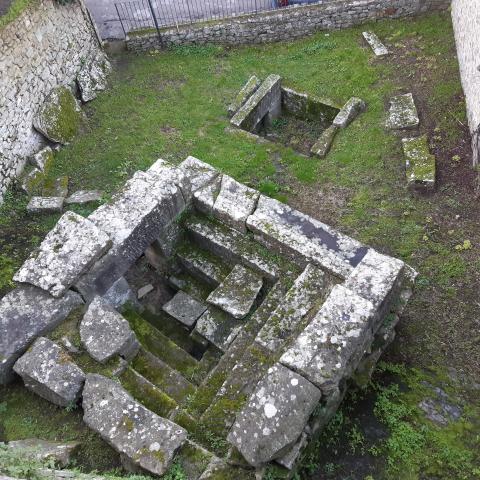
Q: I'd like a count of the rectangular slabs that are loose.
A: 3